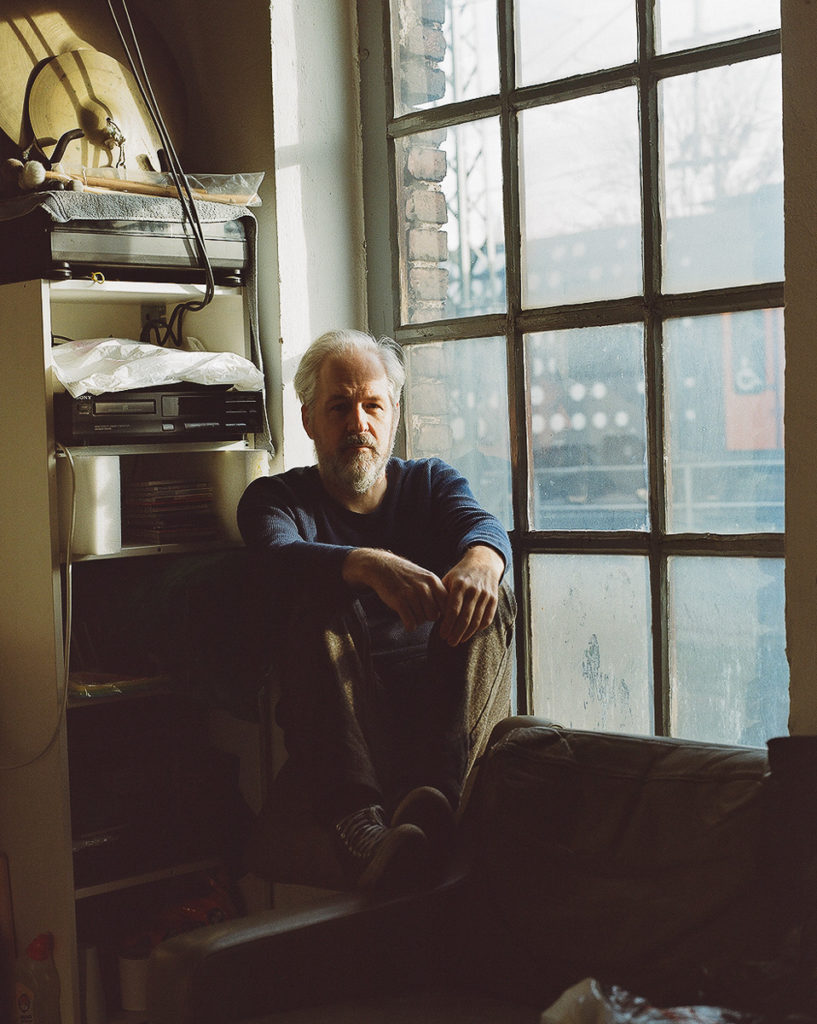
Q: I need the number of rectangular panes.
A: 12